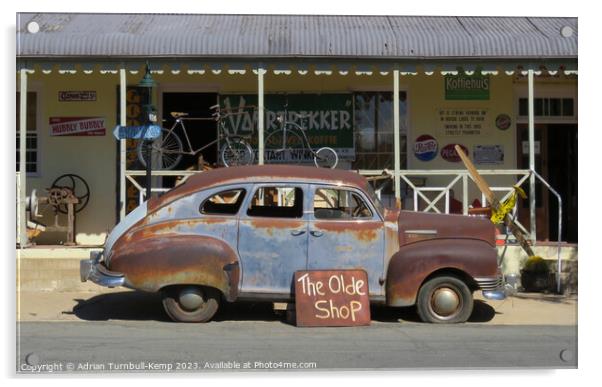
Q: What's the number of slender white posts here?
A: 5